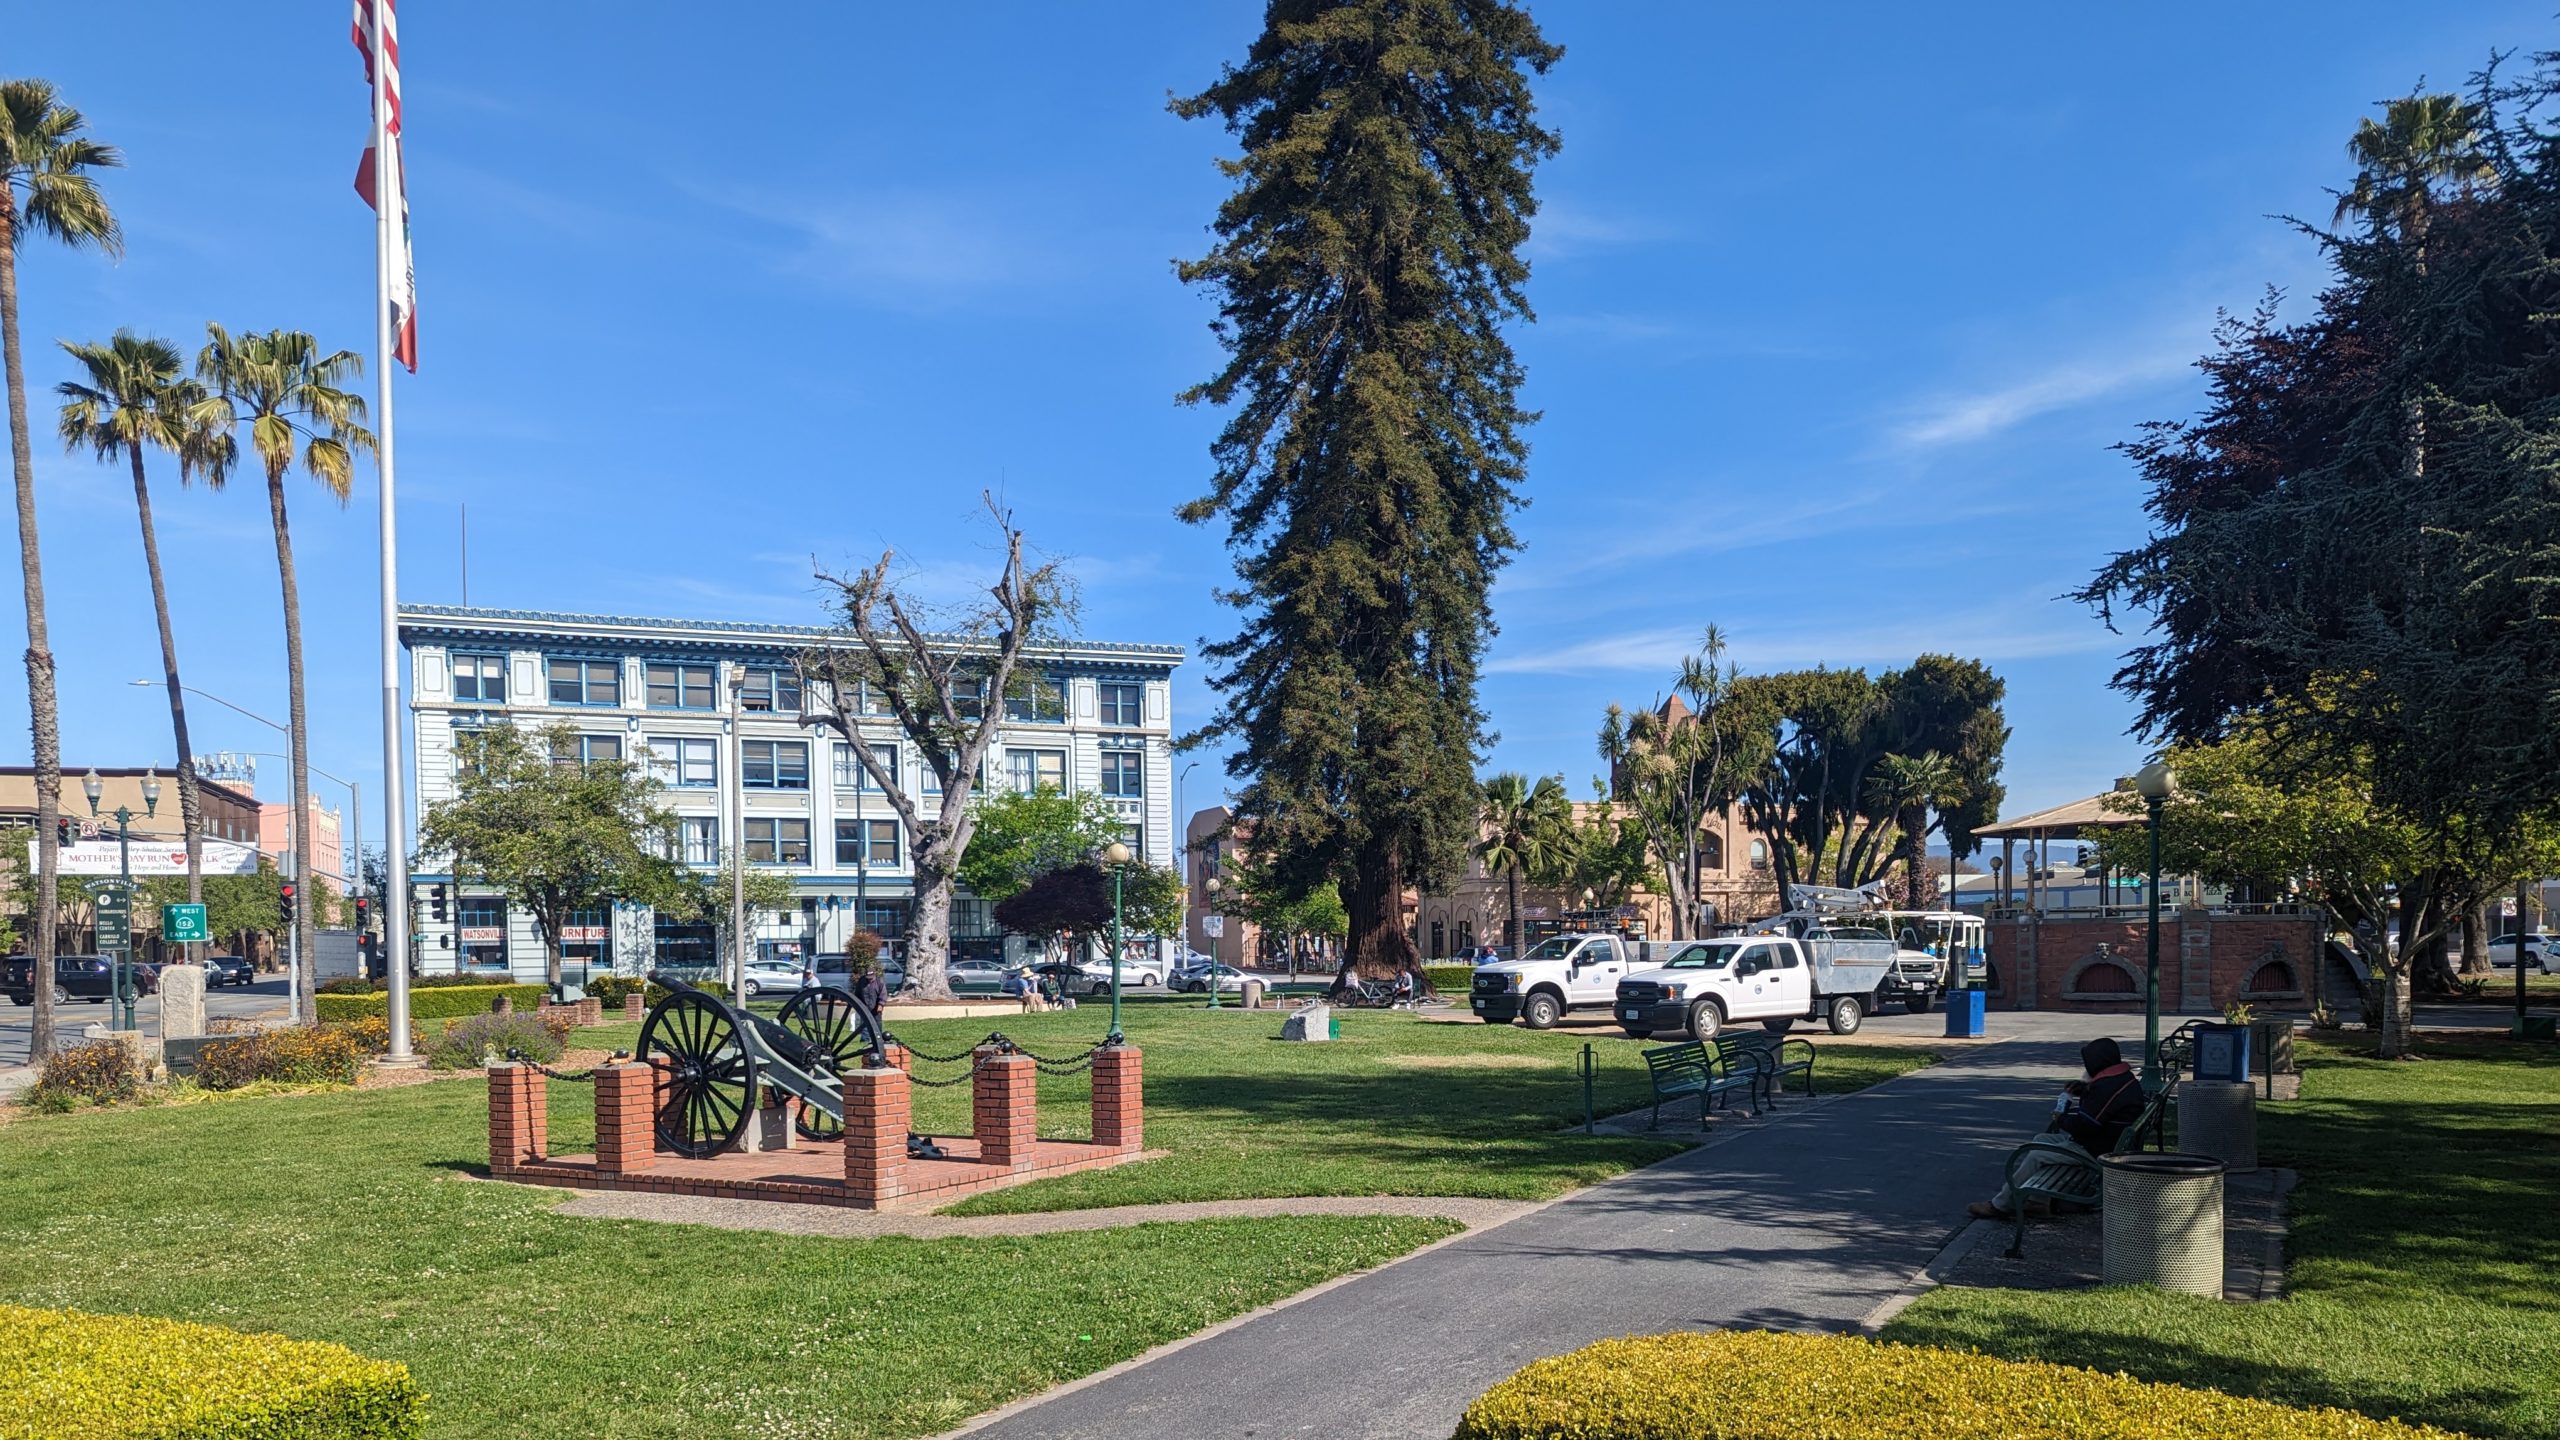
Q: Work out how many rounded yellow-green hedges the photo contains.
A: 2